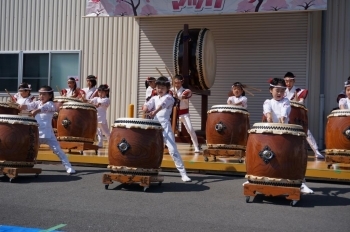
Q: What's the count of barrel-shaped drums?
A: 10